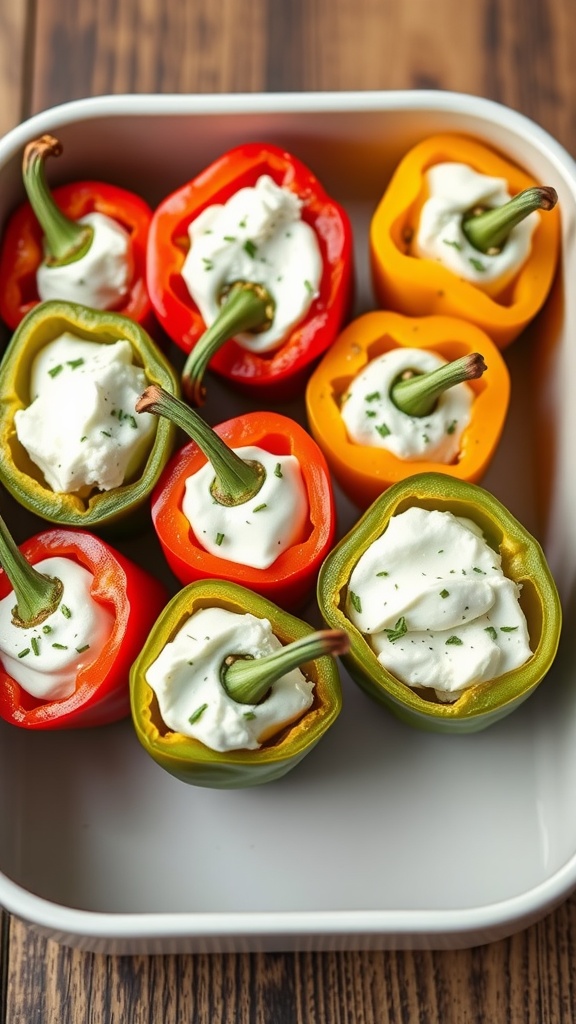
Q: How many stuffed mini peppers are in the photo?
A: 9